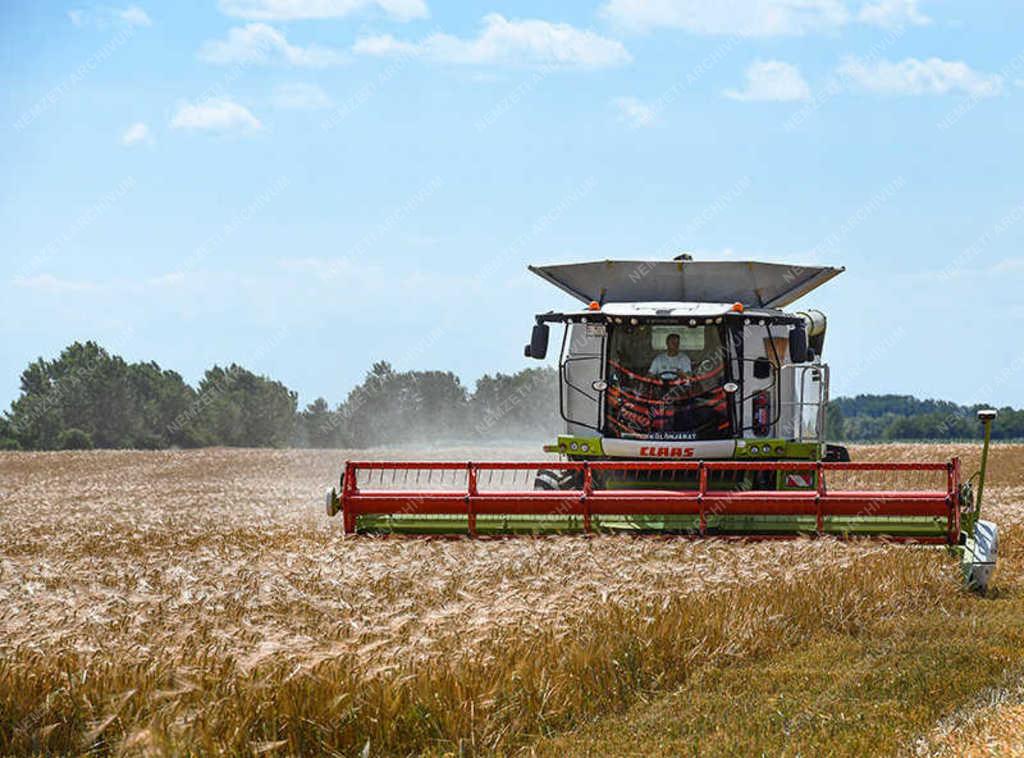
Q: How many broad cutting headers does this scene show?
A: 1